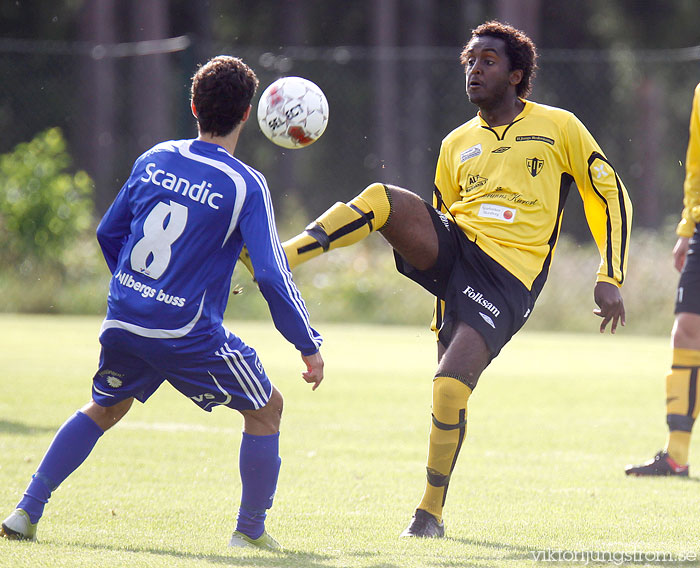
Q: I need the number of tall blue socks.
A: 2